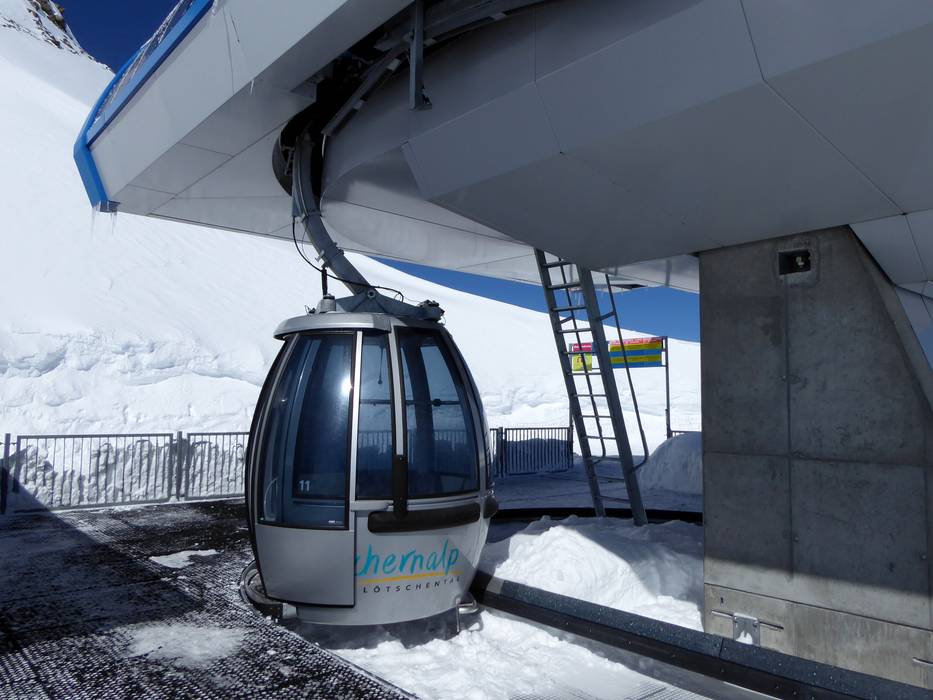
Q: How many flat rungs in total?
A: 12